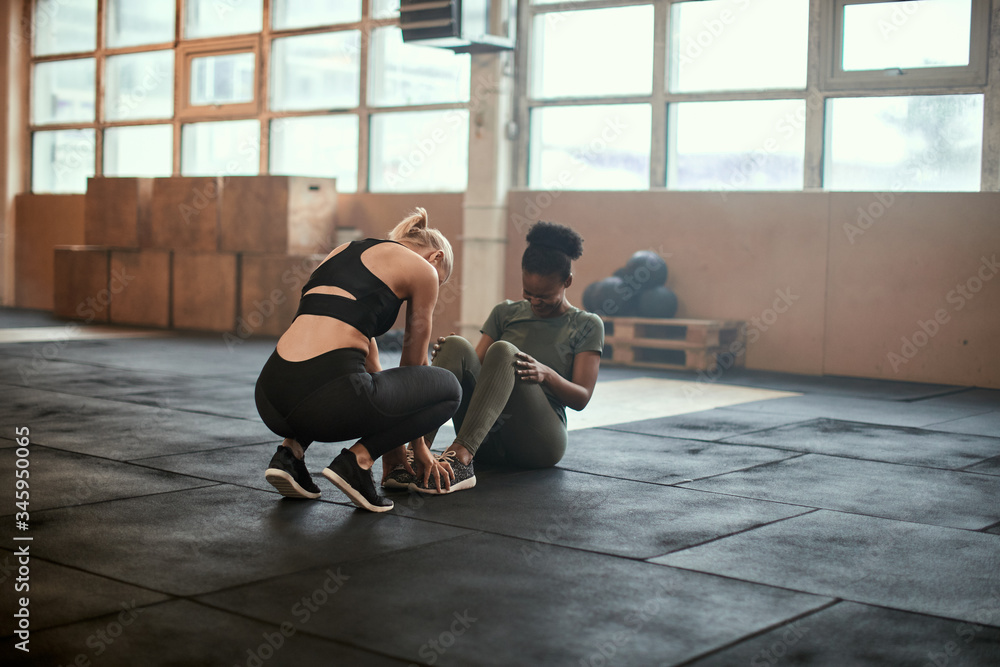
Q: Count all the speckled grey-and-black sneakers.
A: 2